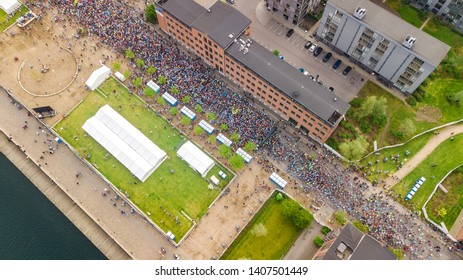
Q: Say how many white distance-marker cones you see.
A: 0